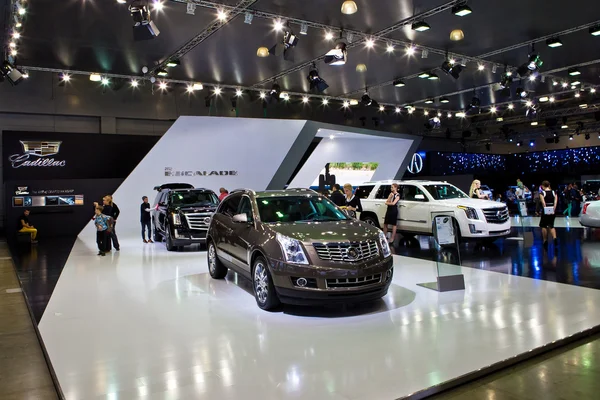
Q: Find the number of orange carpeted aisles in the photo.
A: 0